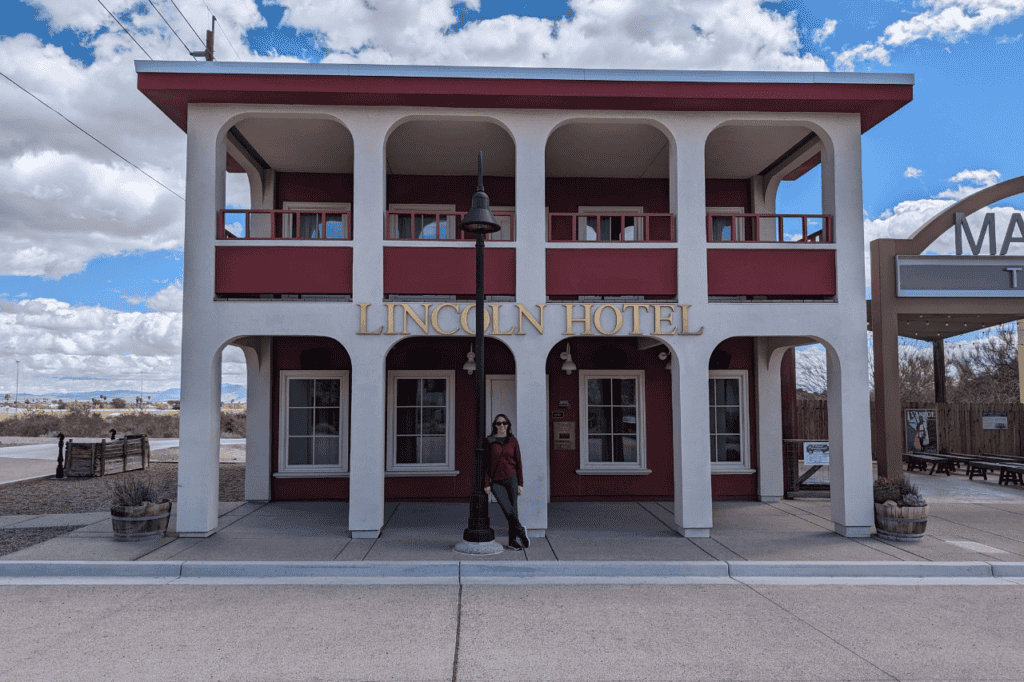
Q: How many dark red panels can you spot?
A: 4